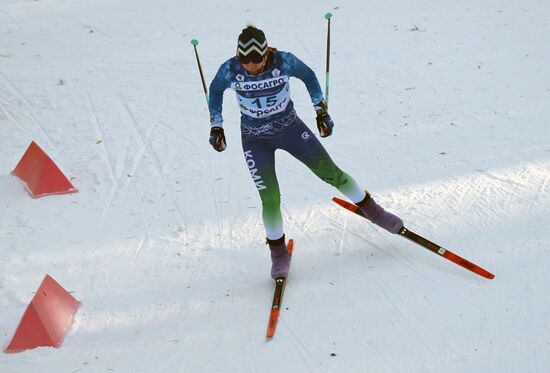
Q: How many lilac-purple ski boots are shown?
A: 2